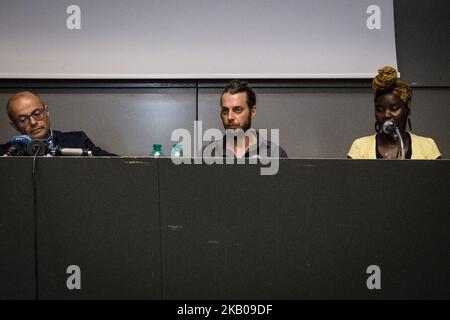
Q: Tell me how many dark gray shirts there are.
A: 1